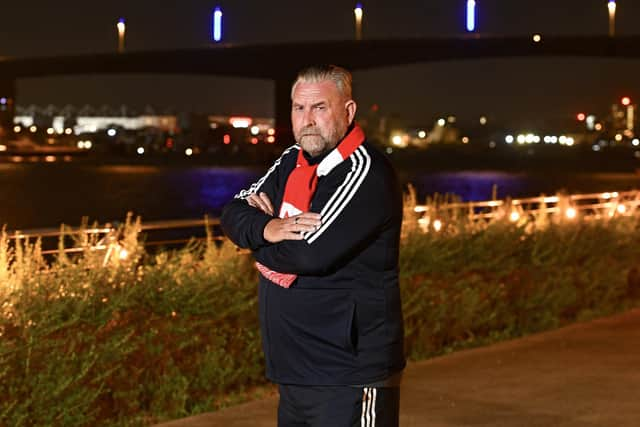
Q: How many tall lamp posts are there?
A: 5